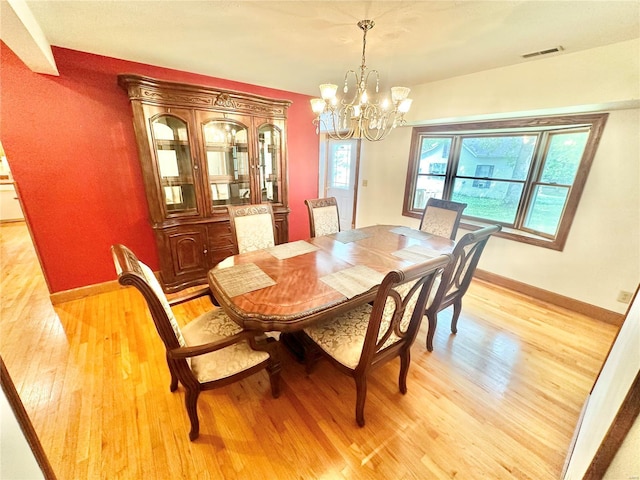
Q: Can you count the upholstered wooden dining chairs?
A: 6